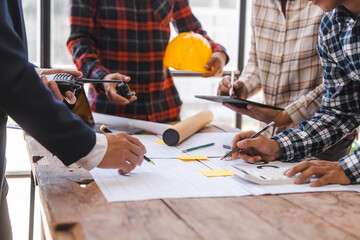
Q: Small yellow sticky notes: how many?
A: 3